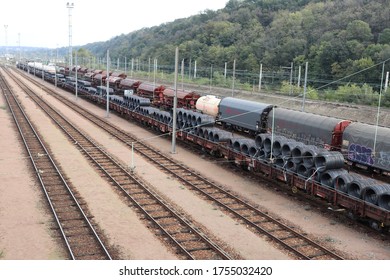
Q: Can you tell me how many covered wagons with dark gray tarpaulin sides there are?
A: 3